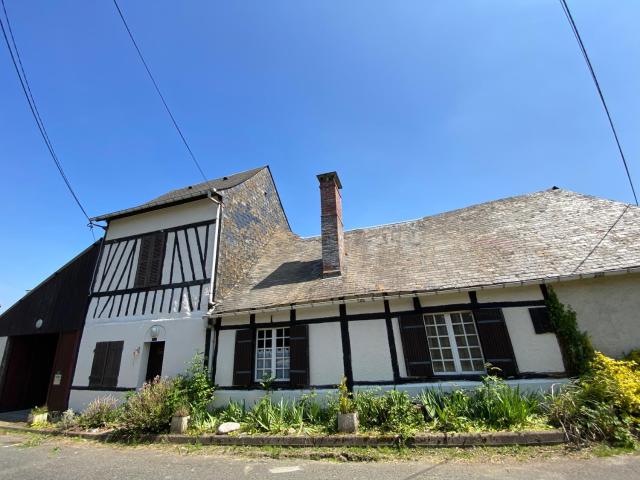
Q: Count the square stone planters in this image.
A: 3